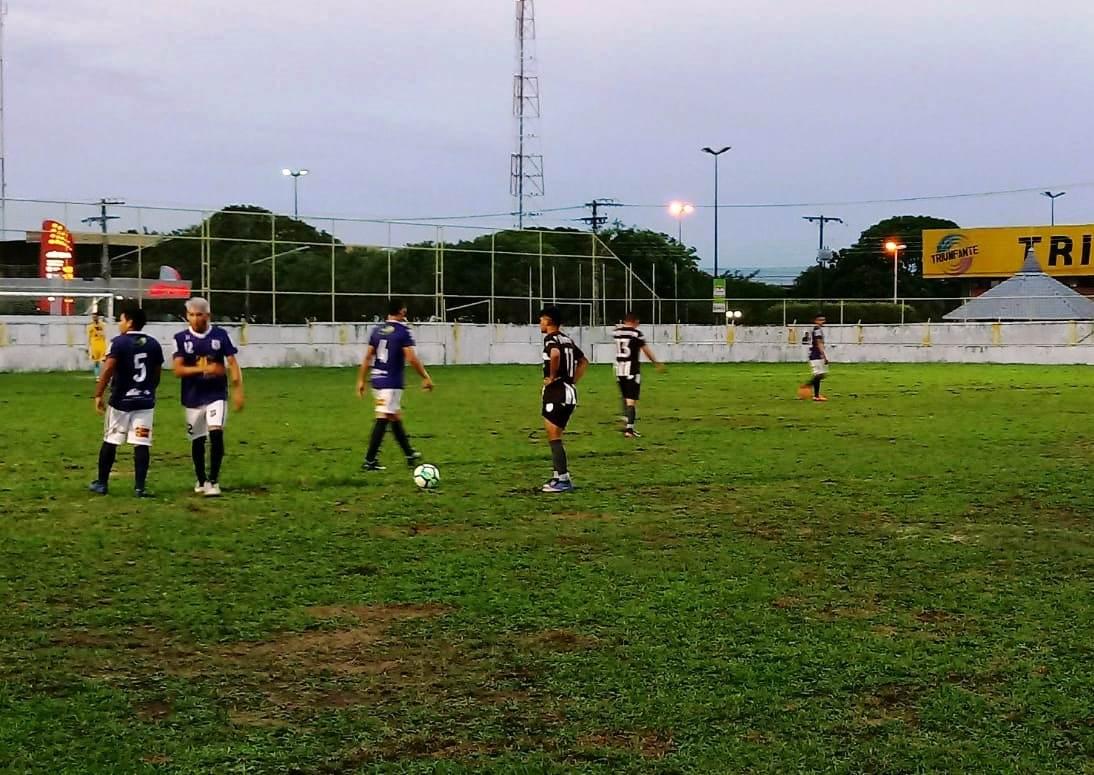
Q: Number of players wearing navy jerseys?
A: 4